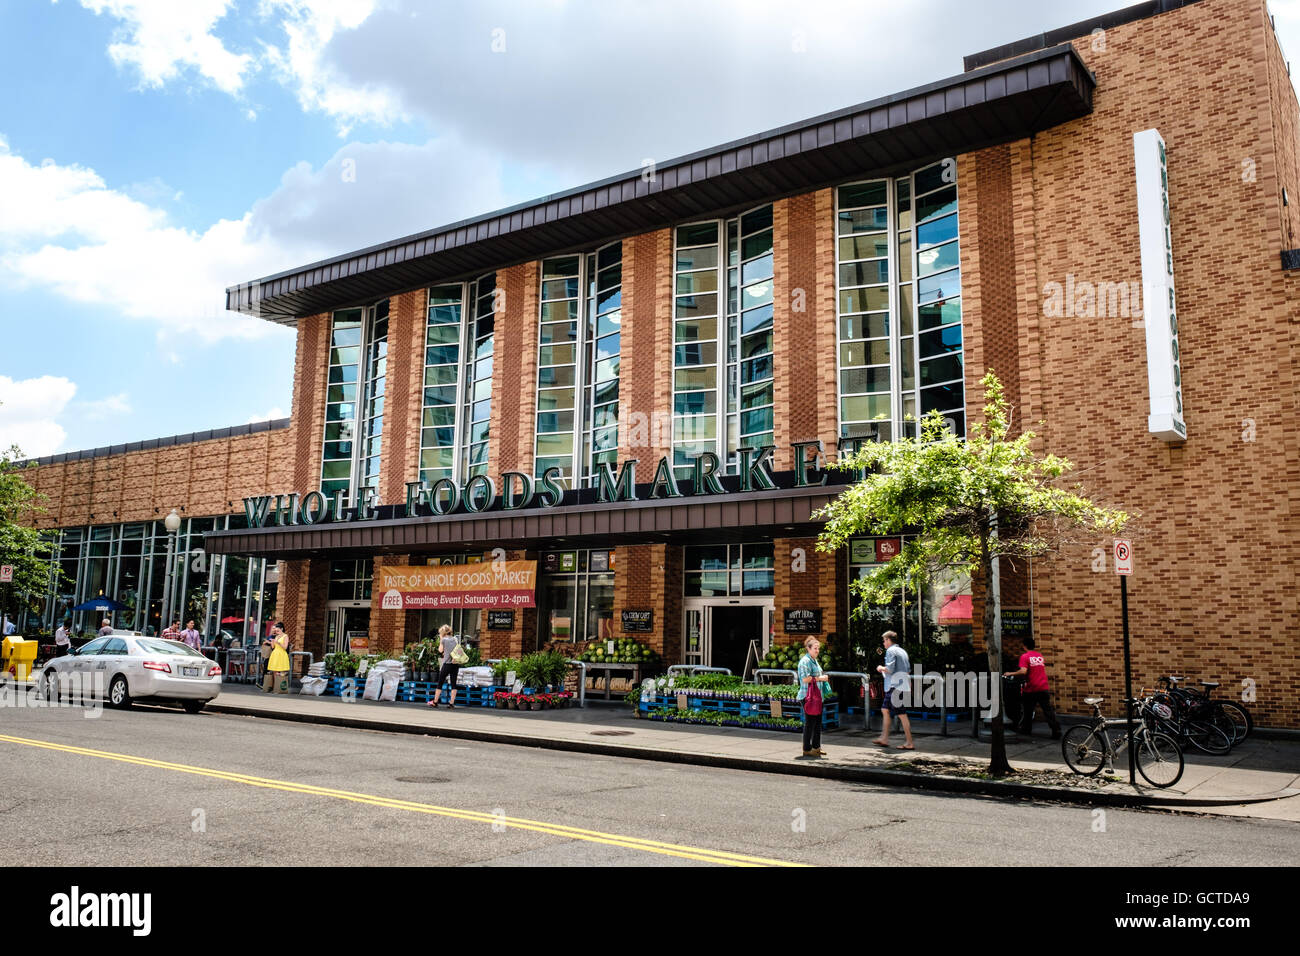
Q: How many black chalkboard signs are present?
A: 4